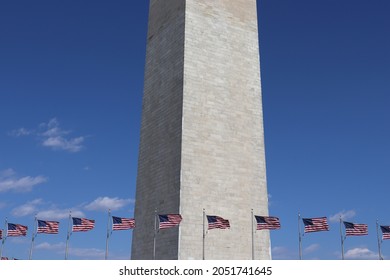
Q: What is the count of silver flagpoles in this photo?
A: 10